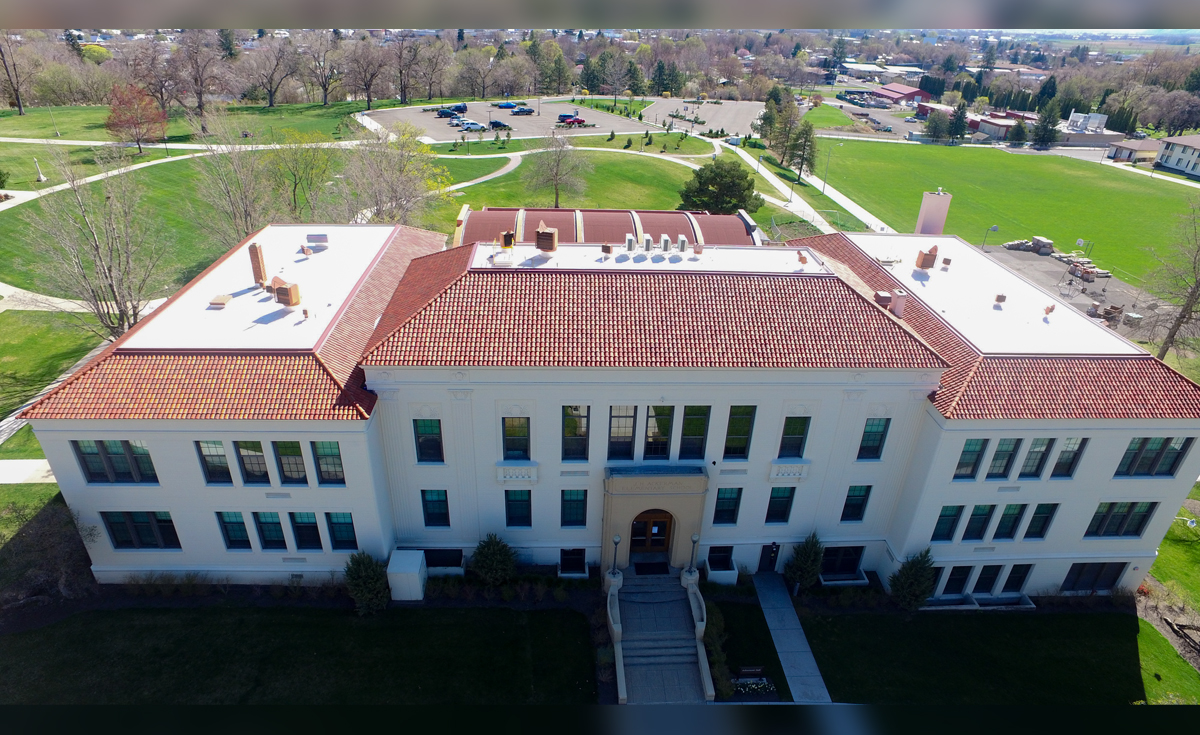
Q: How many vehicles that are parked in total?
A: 10